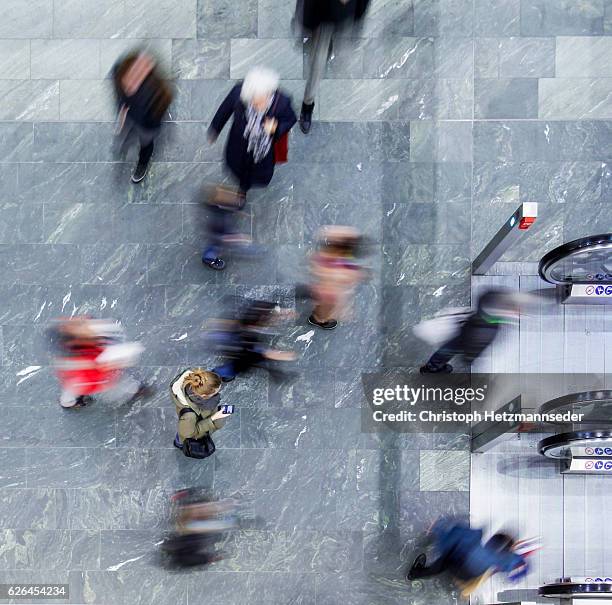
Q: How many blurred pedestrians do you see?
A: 10